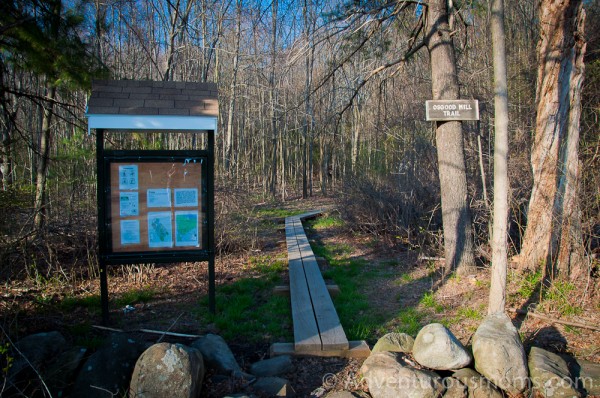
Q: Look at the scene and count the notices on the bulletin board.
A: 7